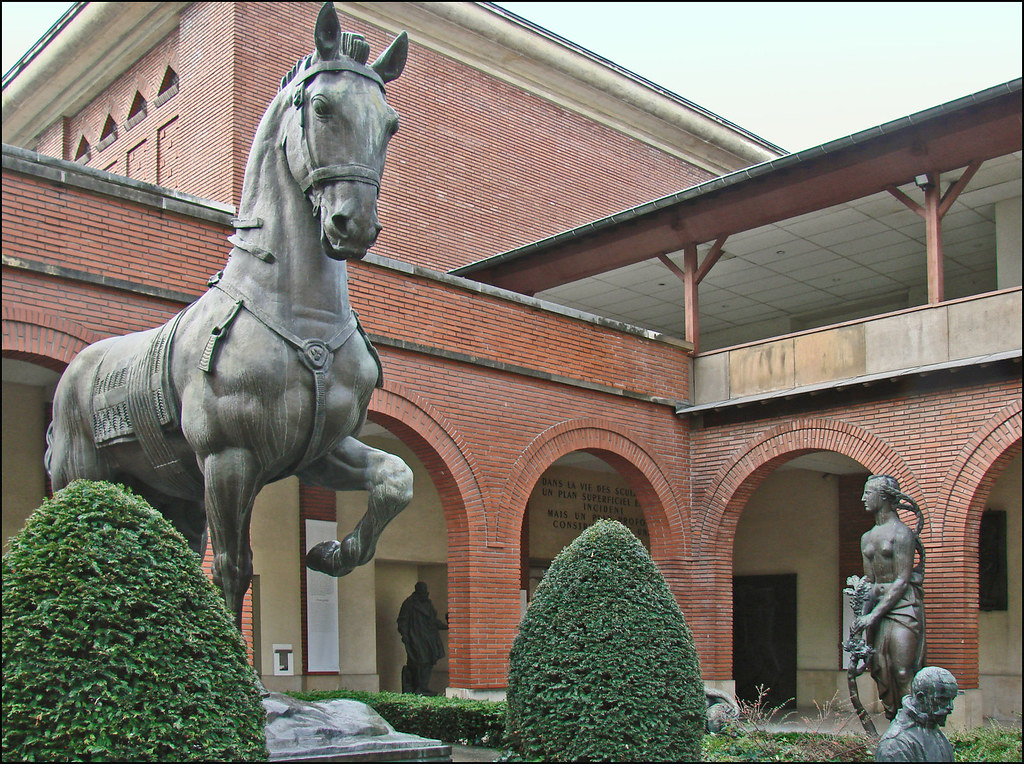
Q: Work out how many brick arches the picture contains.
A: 5